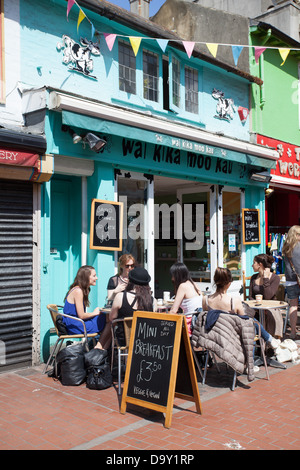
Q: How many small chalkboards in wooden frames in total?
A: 2